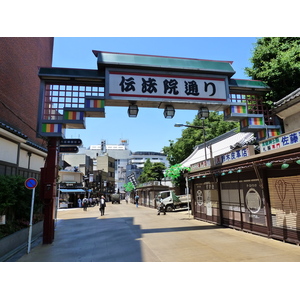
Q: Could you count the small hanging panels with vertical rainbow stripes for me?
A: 6